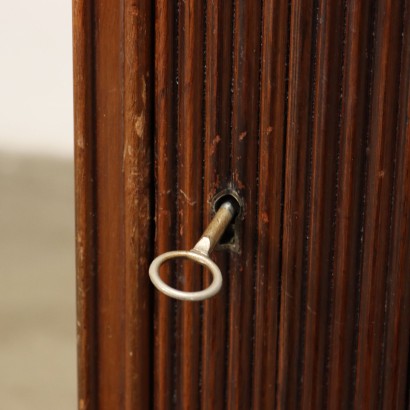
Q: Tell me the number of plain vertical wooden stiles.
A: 1